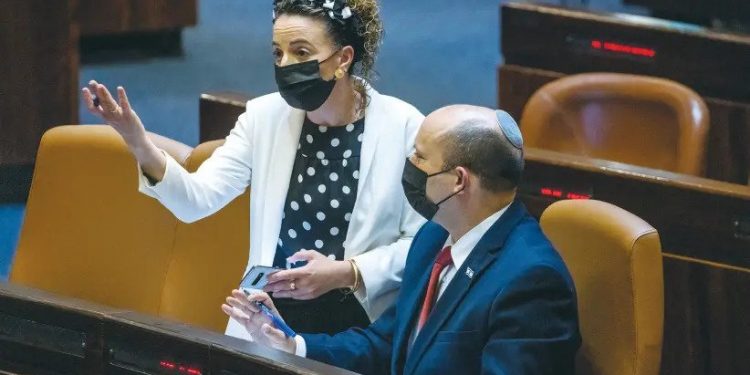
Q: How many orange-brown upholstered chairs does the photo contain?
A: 4